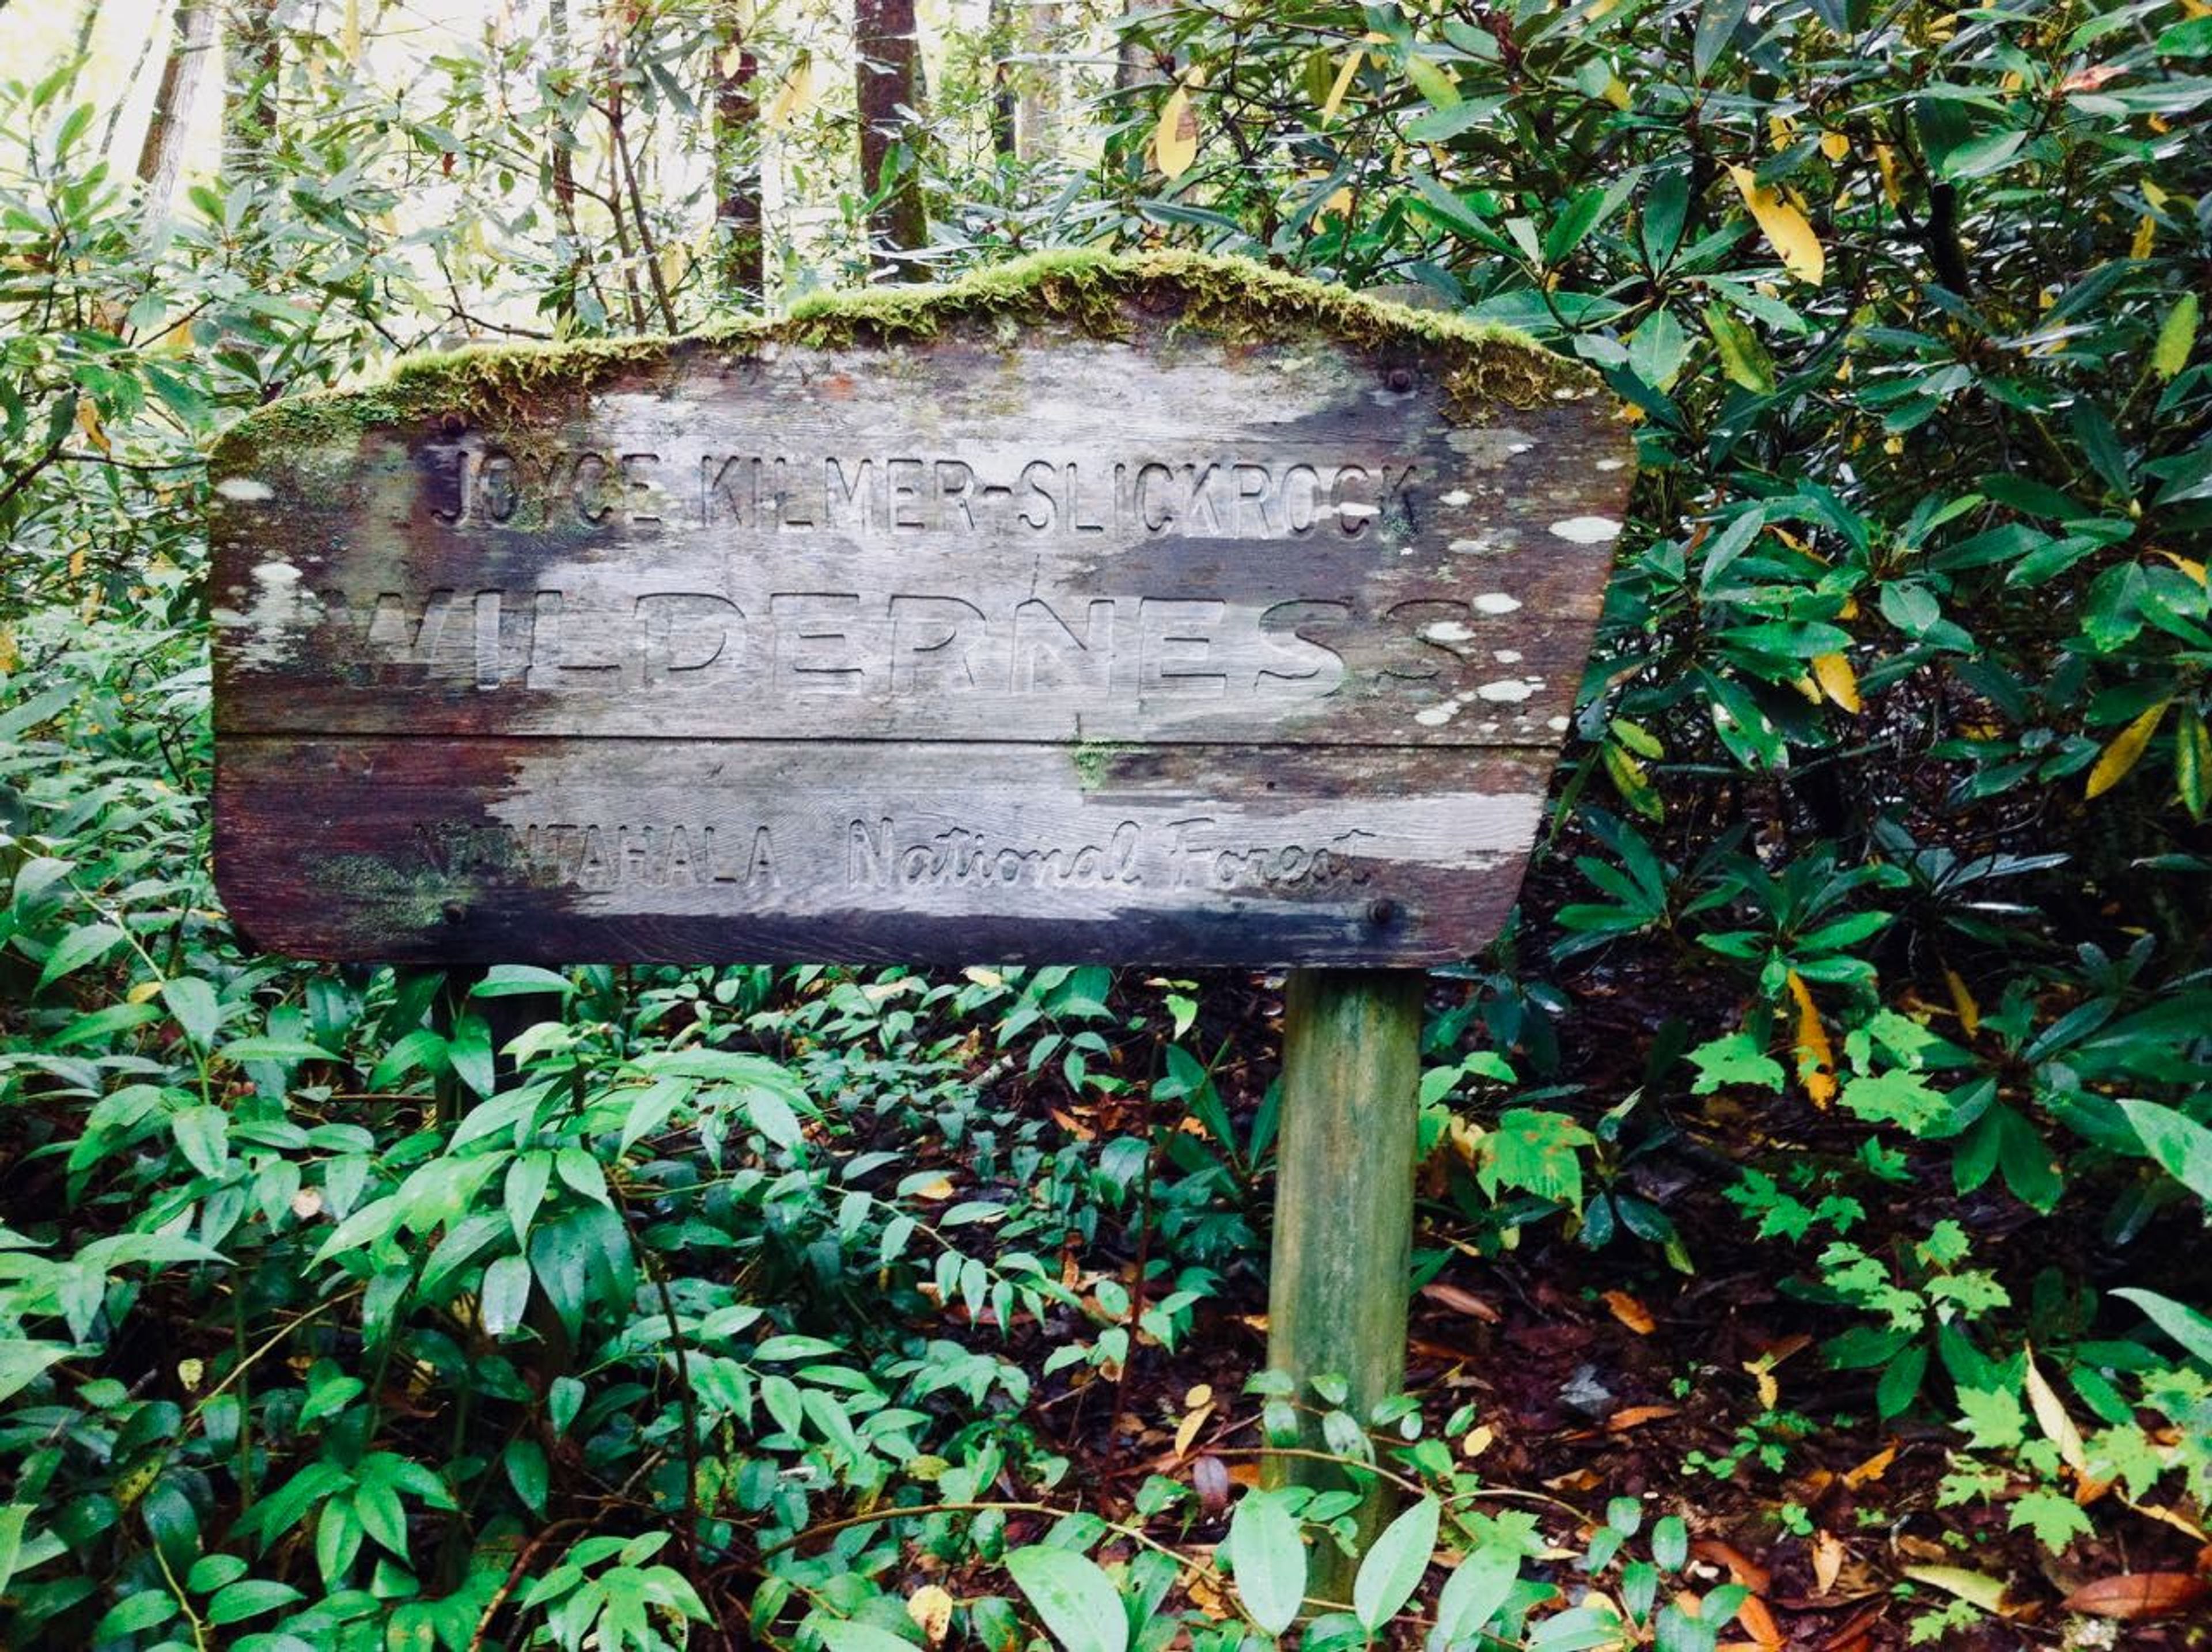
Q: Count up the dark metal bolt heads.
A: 4